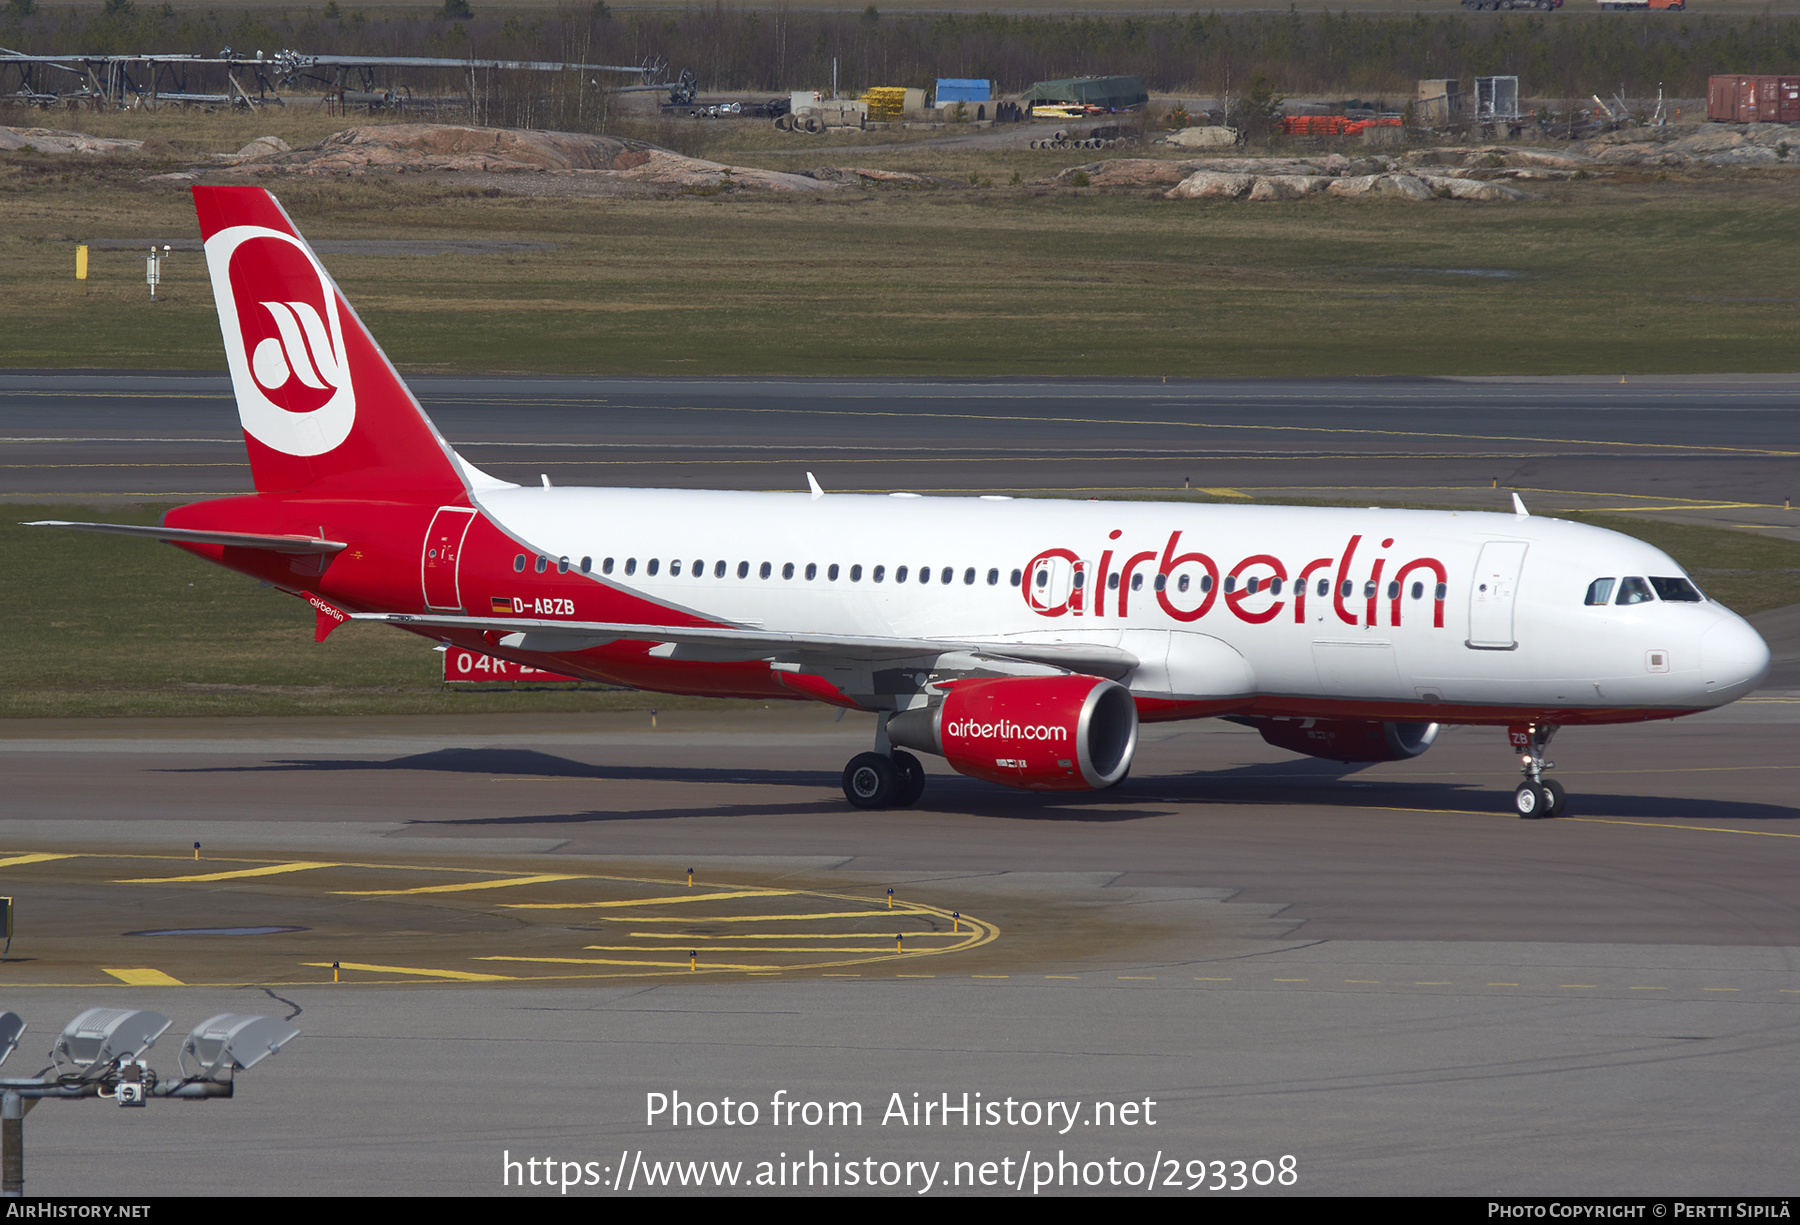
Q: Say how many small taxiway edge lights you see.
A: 13